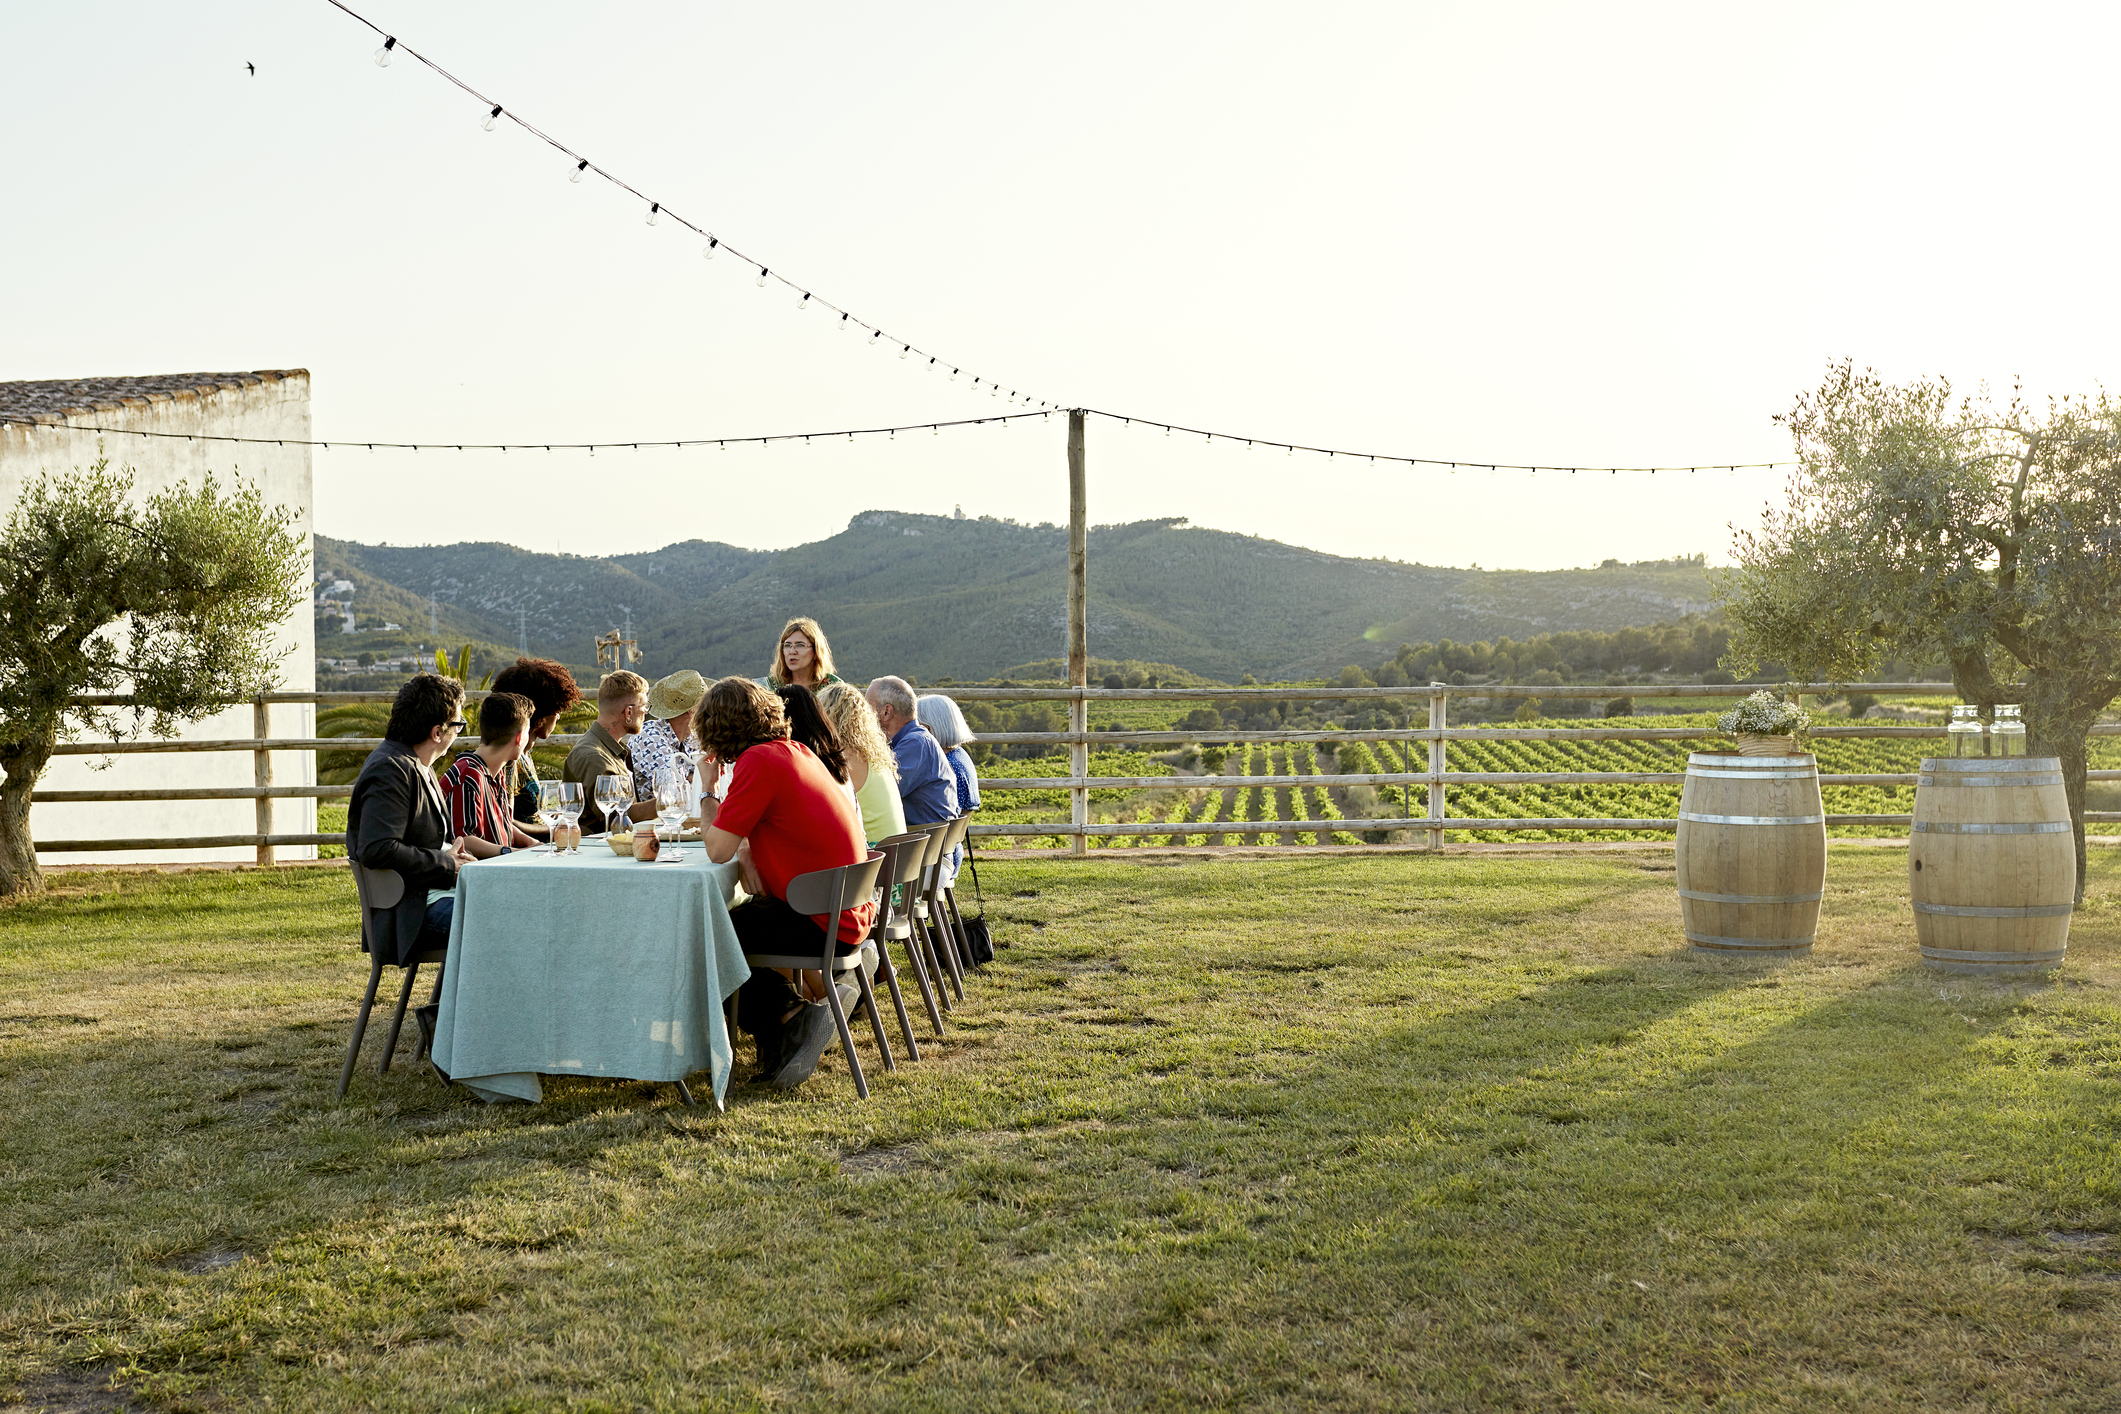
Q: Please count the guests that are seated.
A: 10